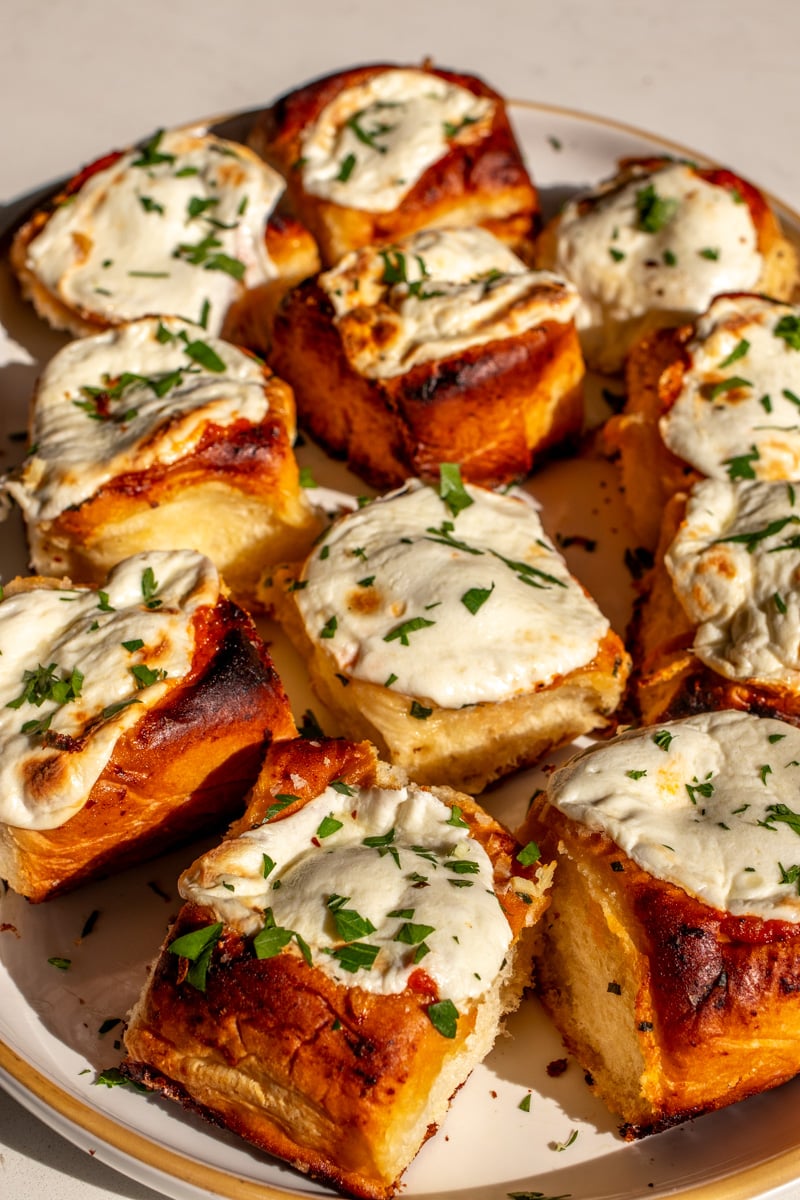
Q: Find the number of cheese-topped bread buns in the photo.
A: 11